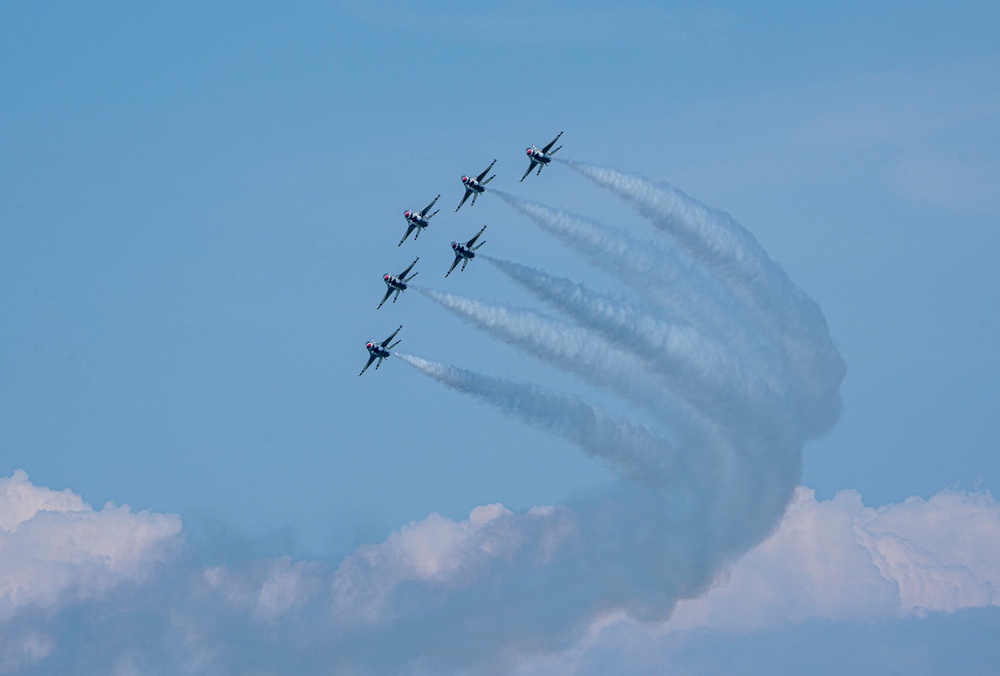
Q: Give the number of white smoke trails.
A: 5